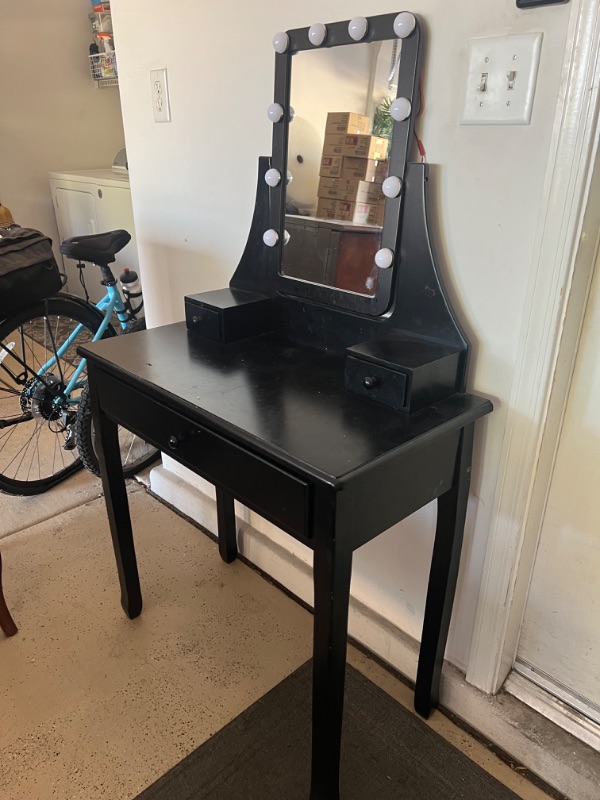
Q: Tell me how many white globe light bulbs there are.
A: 10